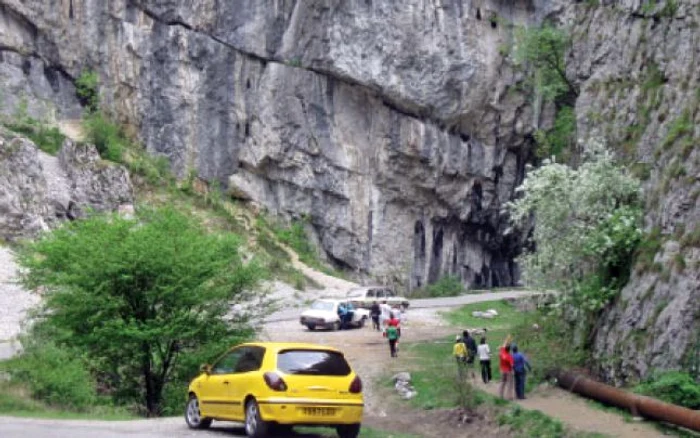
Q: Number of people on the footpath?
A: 5